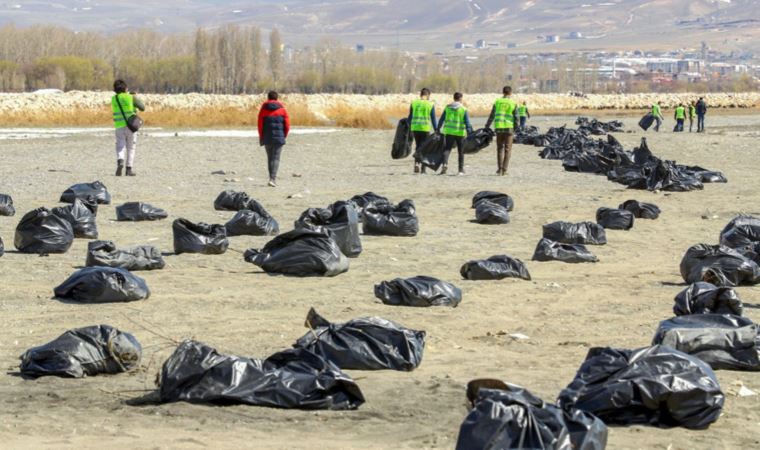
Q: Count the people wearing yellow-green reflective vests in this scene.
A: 8